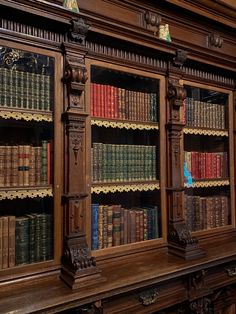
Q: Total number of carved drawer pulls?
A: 2